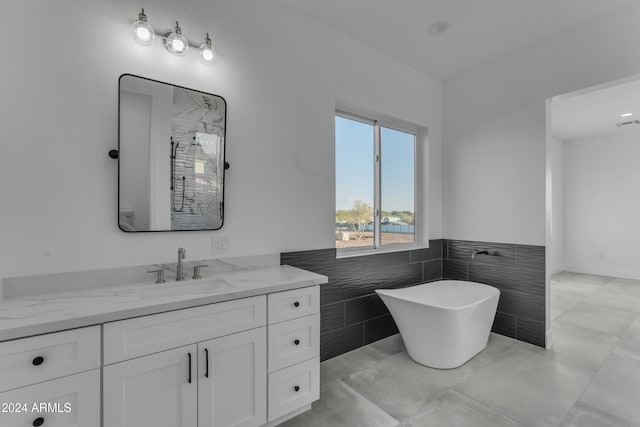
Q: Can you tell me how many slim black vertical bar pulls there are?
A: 2